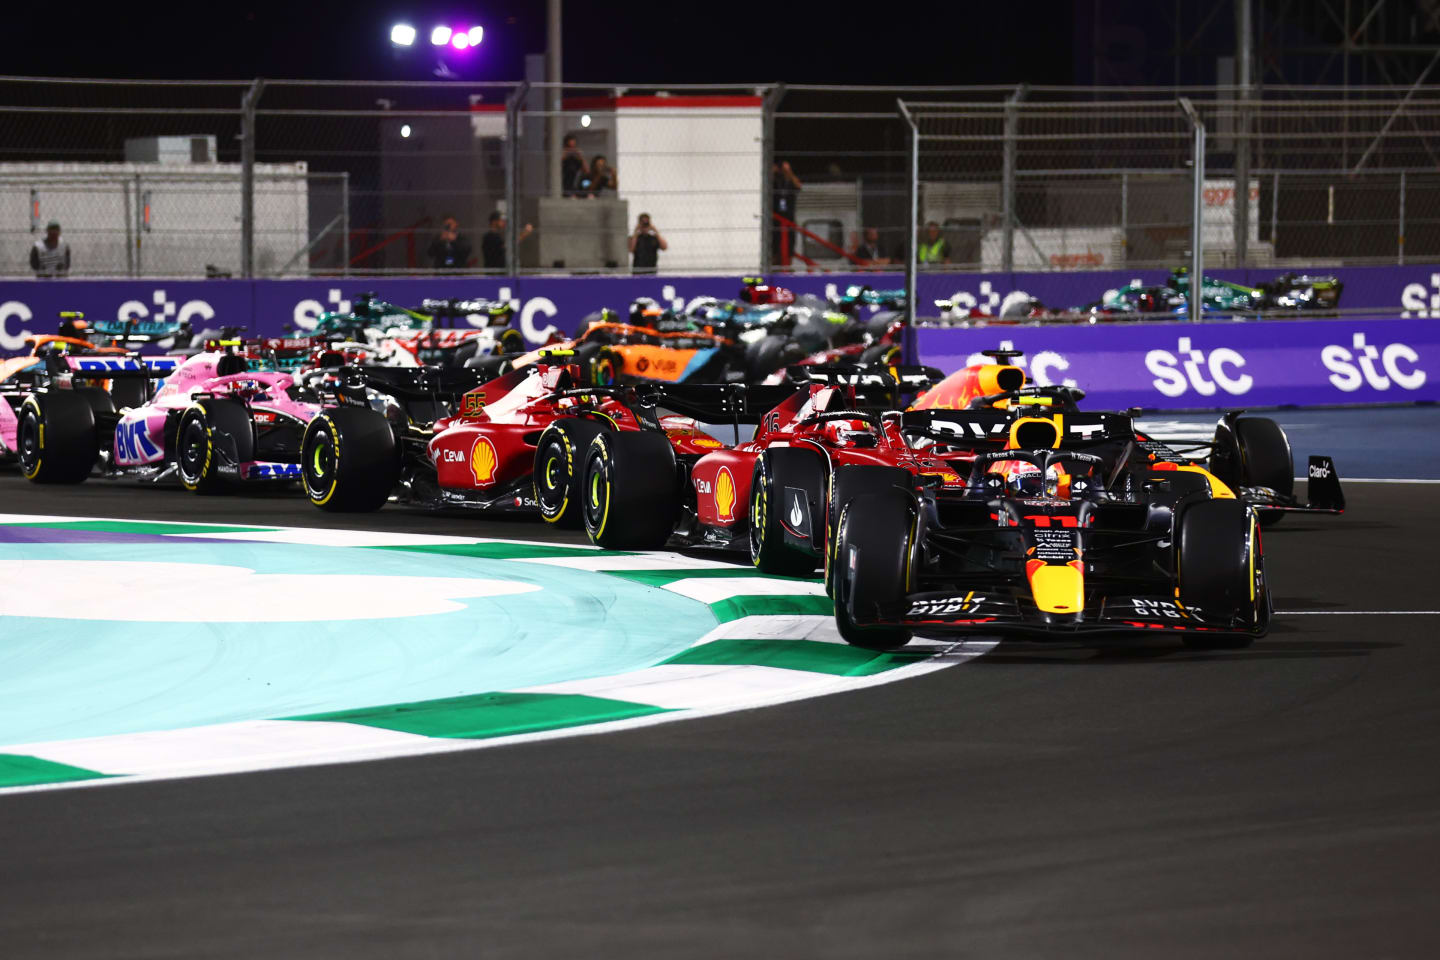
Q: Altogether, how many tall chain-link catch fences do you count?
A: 2